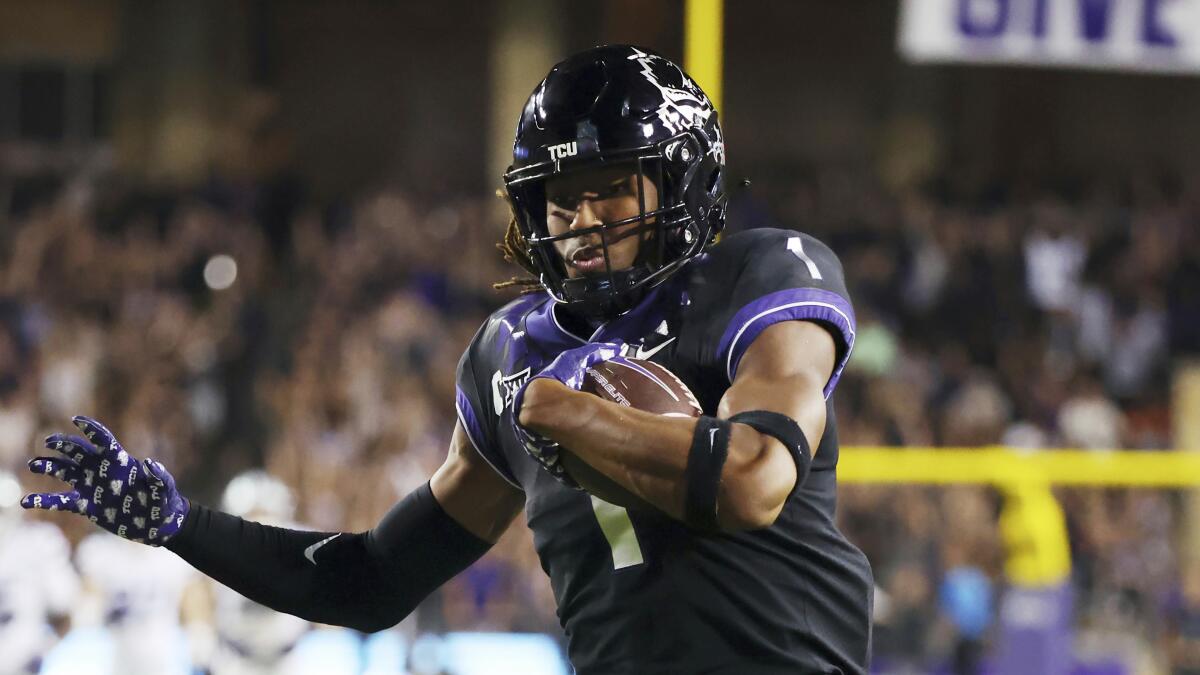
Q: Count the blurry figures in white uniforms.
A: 3